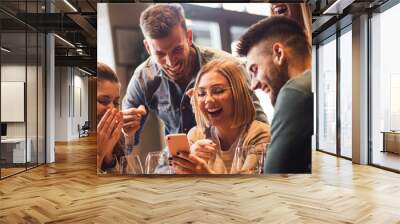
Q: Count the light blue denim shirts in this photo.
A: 1